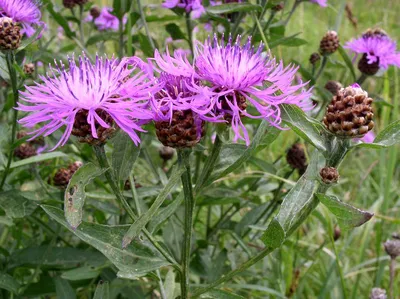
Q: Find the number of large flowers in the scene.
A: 3